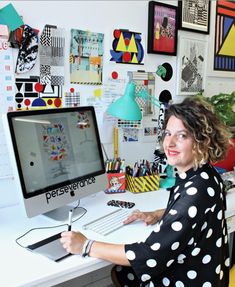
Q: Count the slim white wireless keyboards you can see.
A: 1